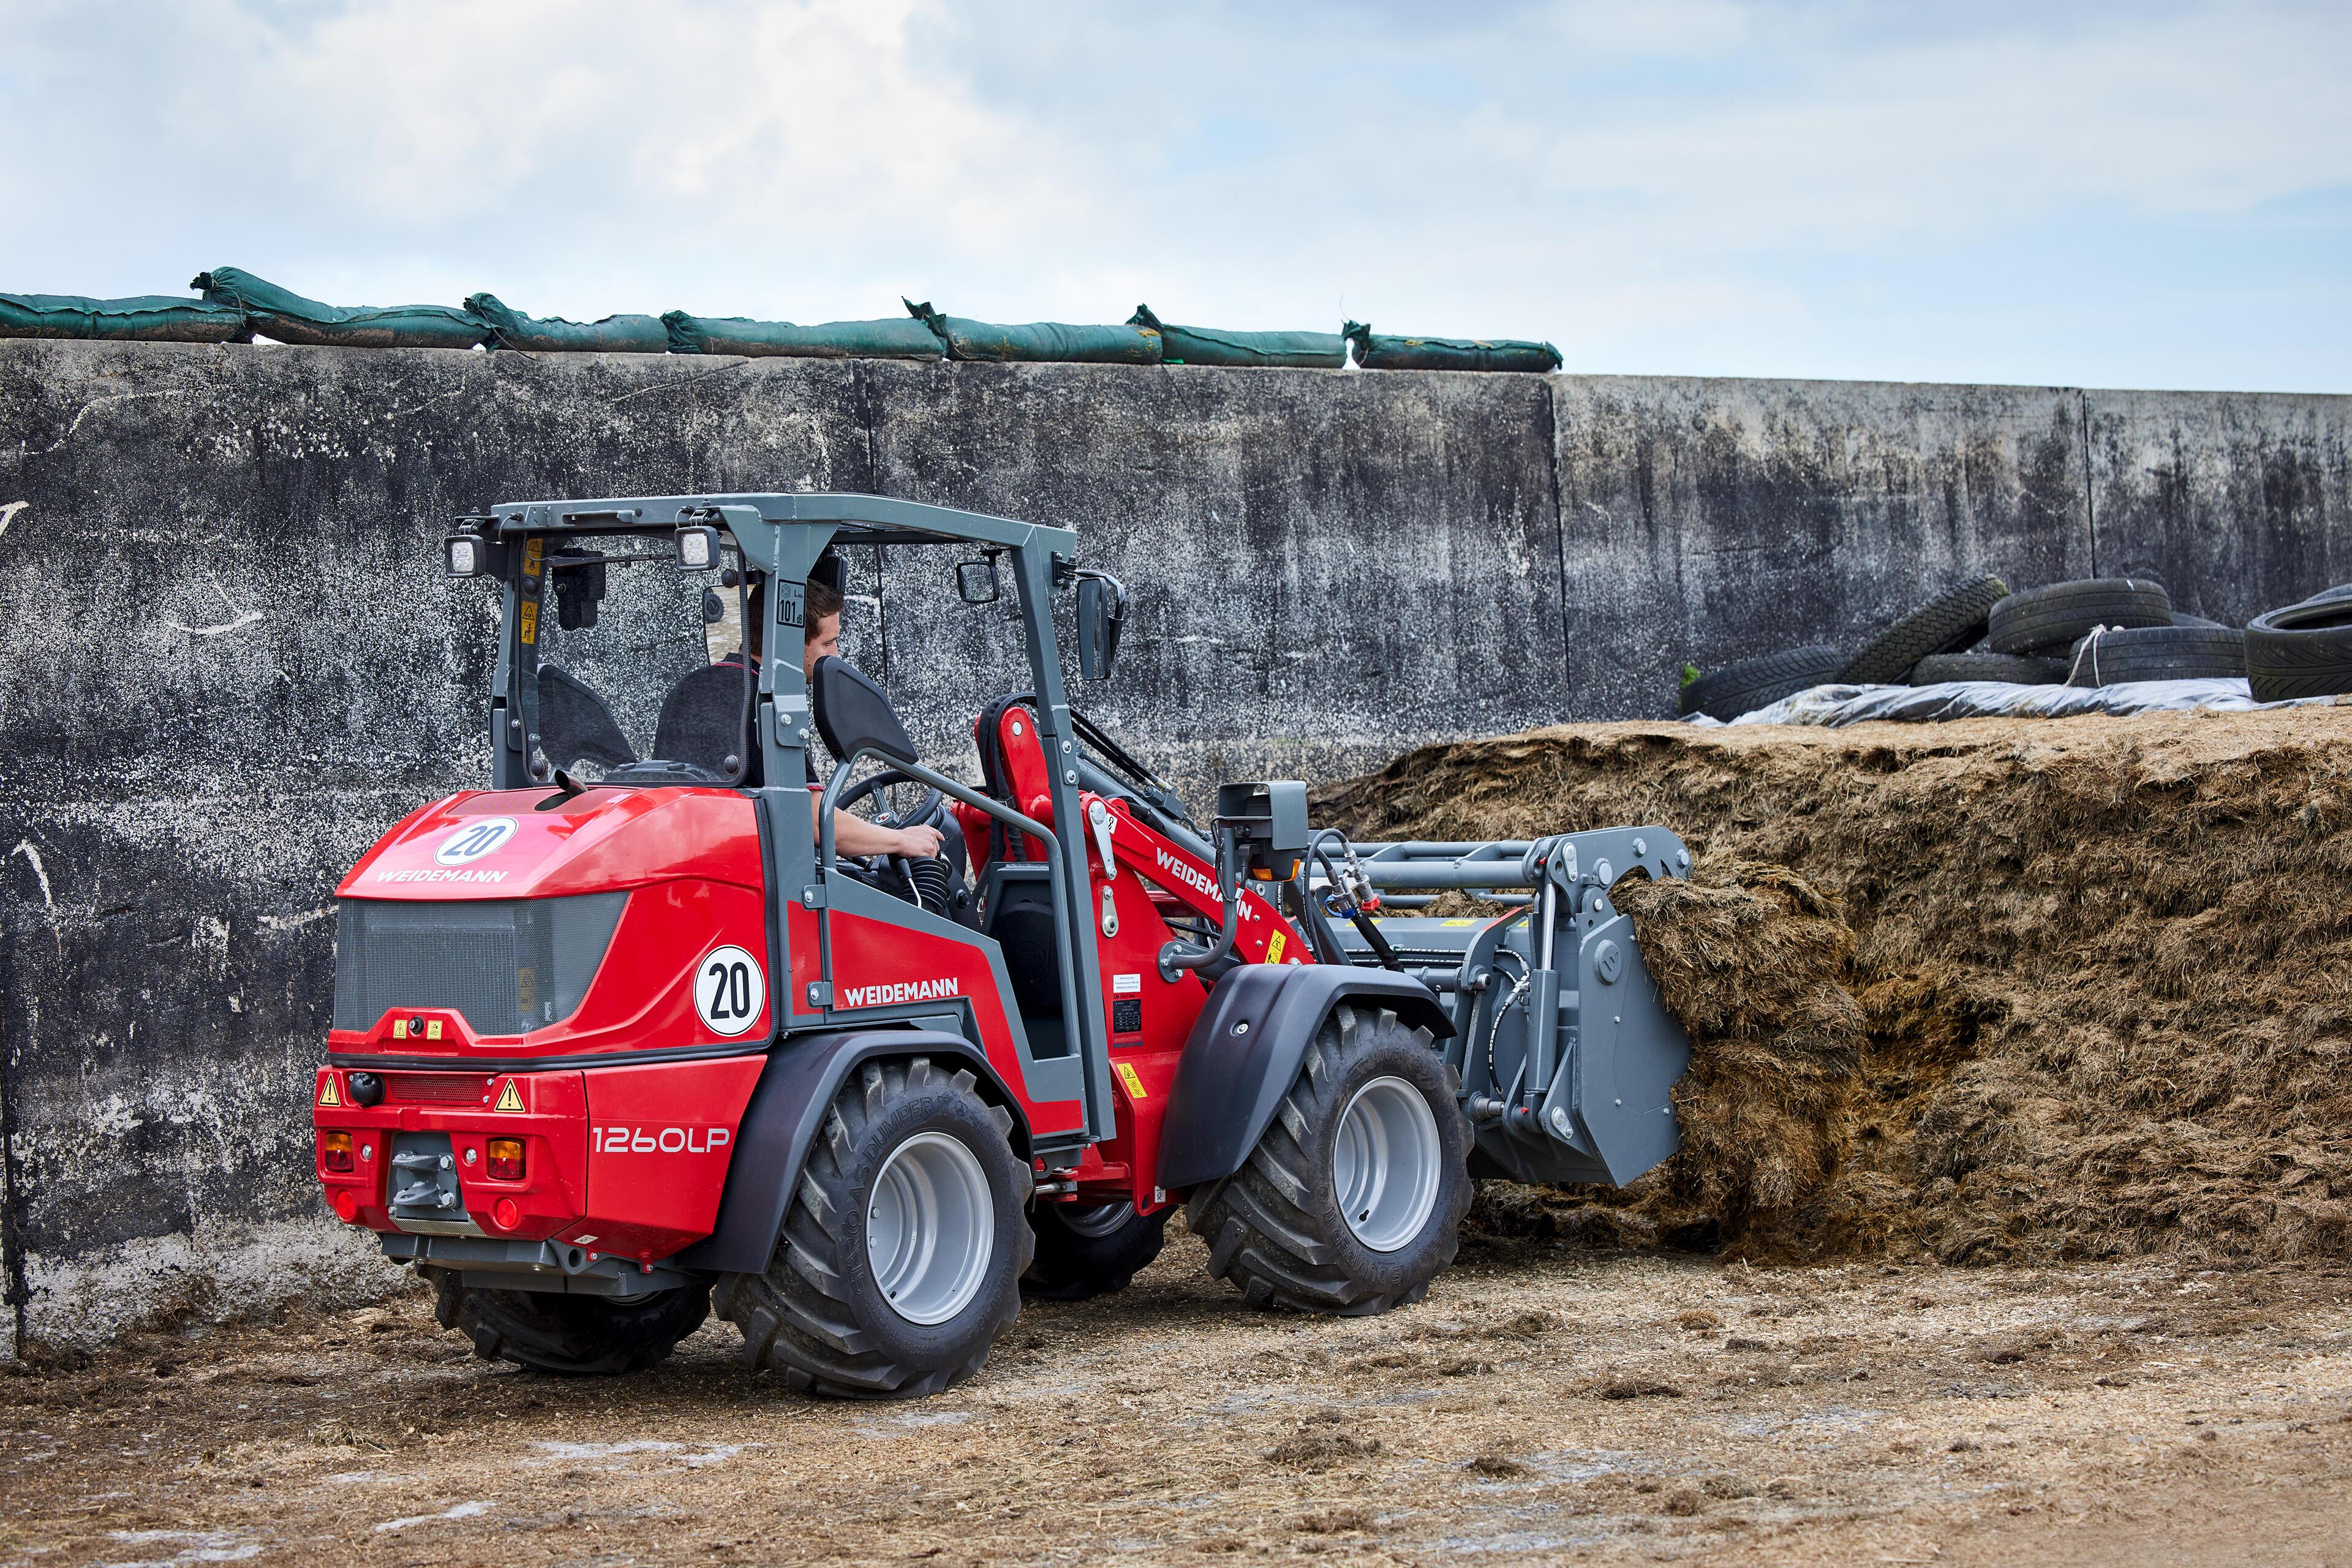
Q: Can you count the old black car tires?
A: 8